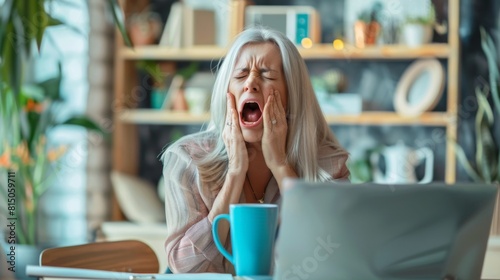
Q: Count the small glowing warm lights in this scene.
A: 2